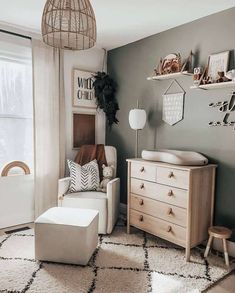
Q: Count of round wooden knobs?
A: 8